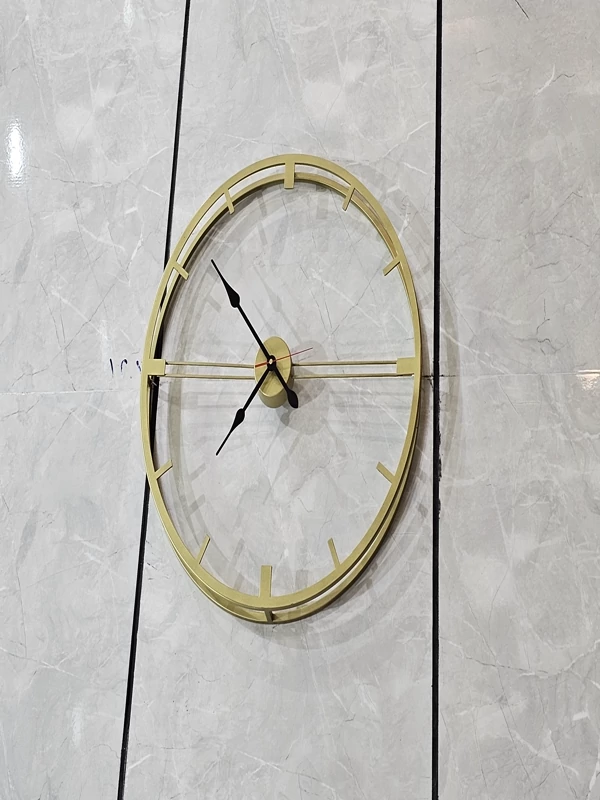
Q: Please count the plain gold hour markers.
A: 12